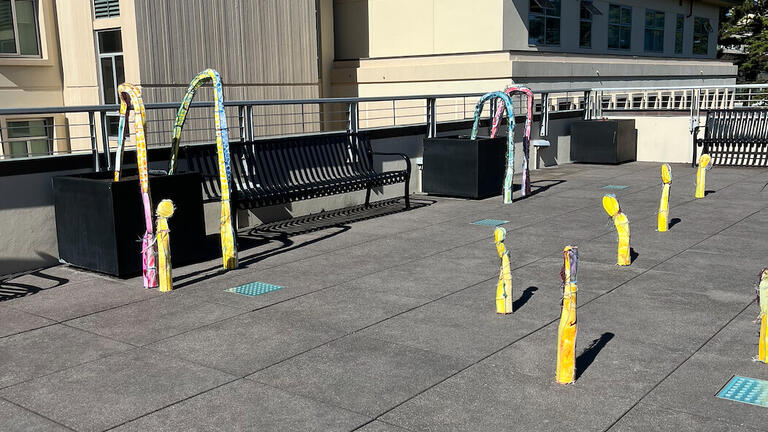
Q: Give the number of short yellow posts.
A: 7